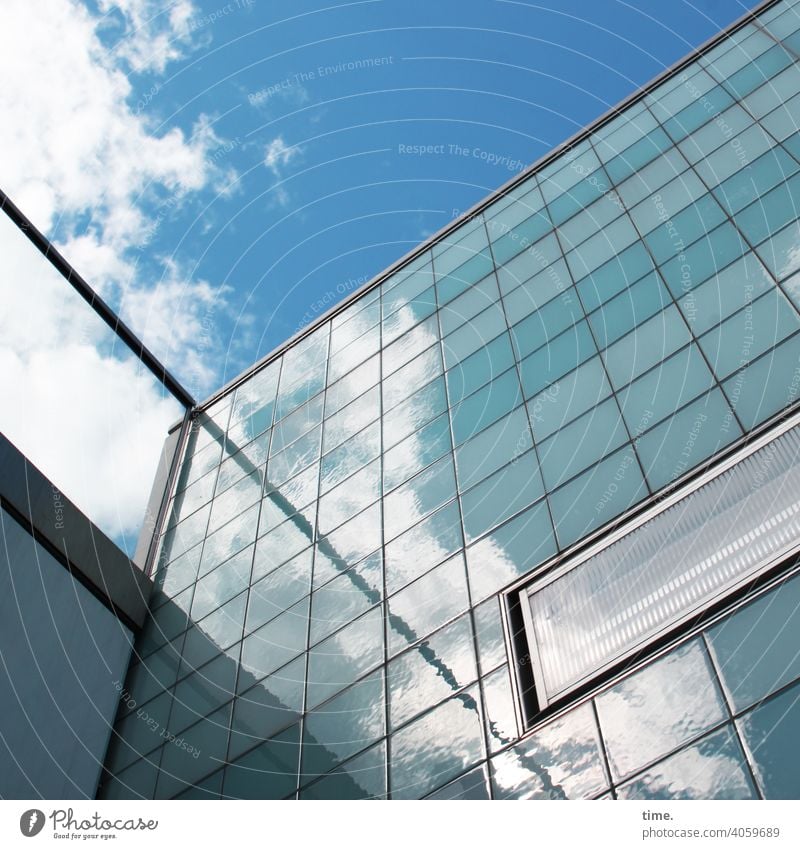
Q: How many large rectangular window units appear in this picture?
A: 1